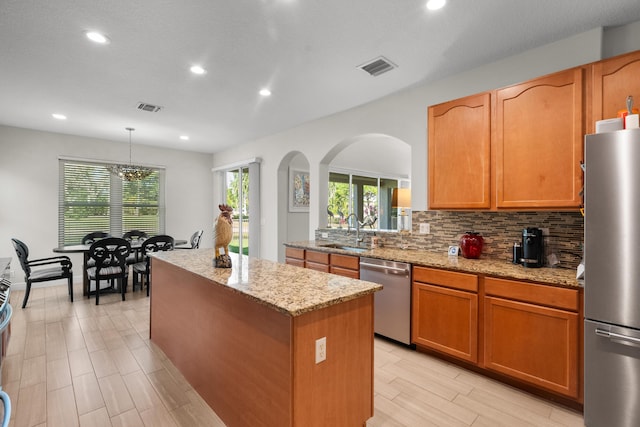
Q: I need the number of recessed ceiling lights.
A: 6